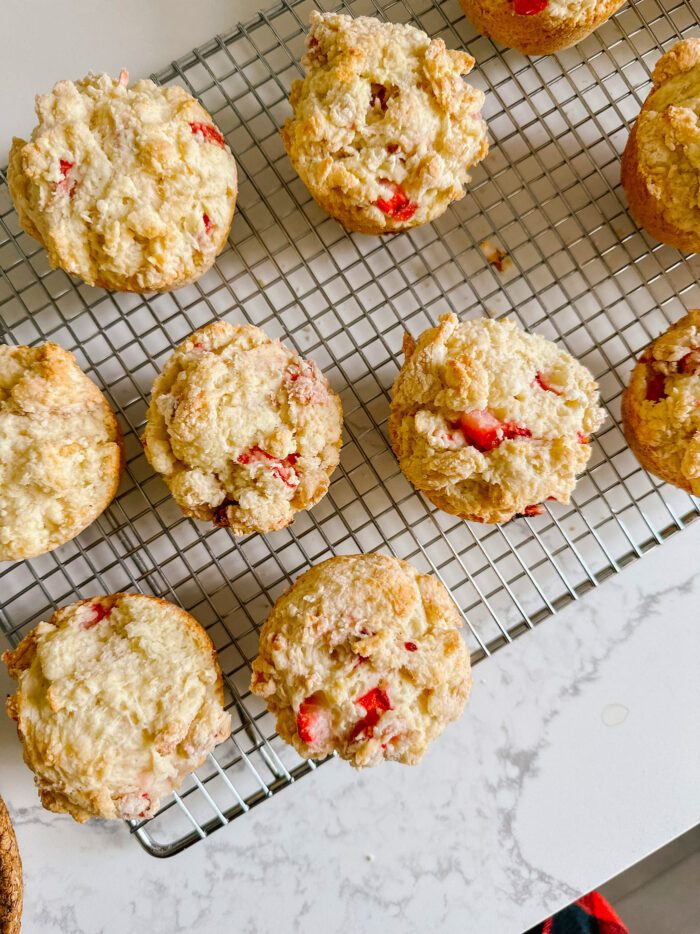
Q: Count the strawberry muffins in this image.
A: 10